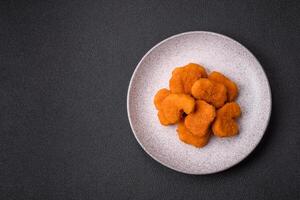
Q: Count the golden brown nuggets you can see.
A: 8